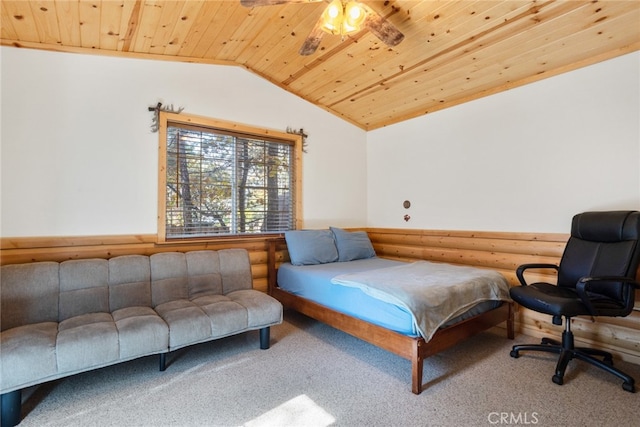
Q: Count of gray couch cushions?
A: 12